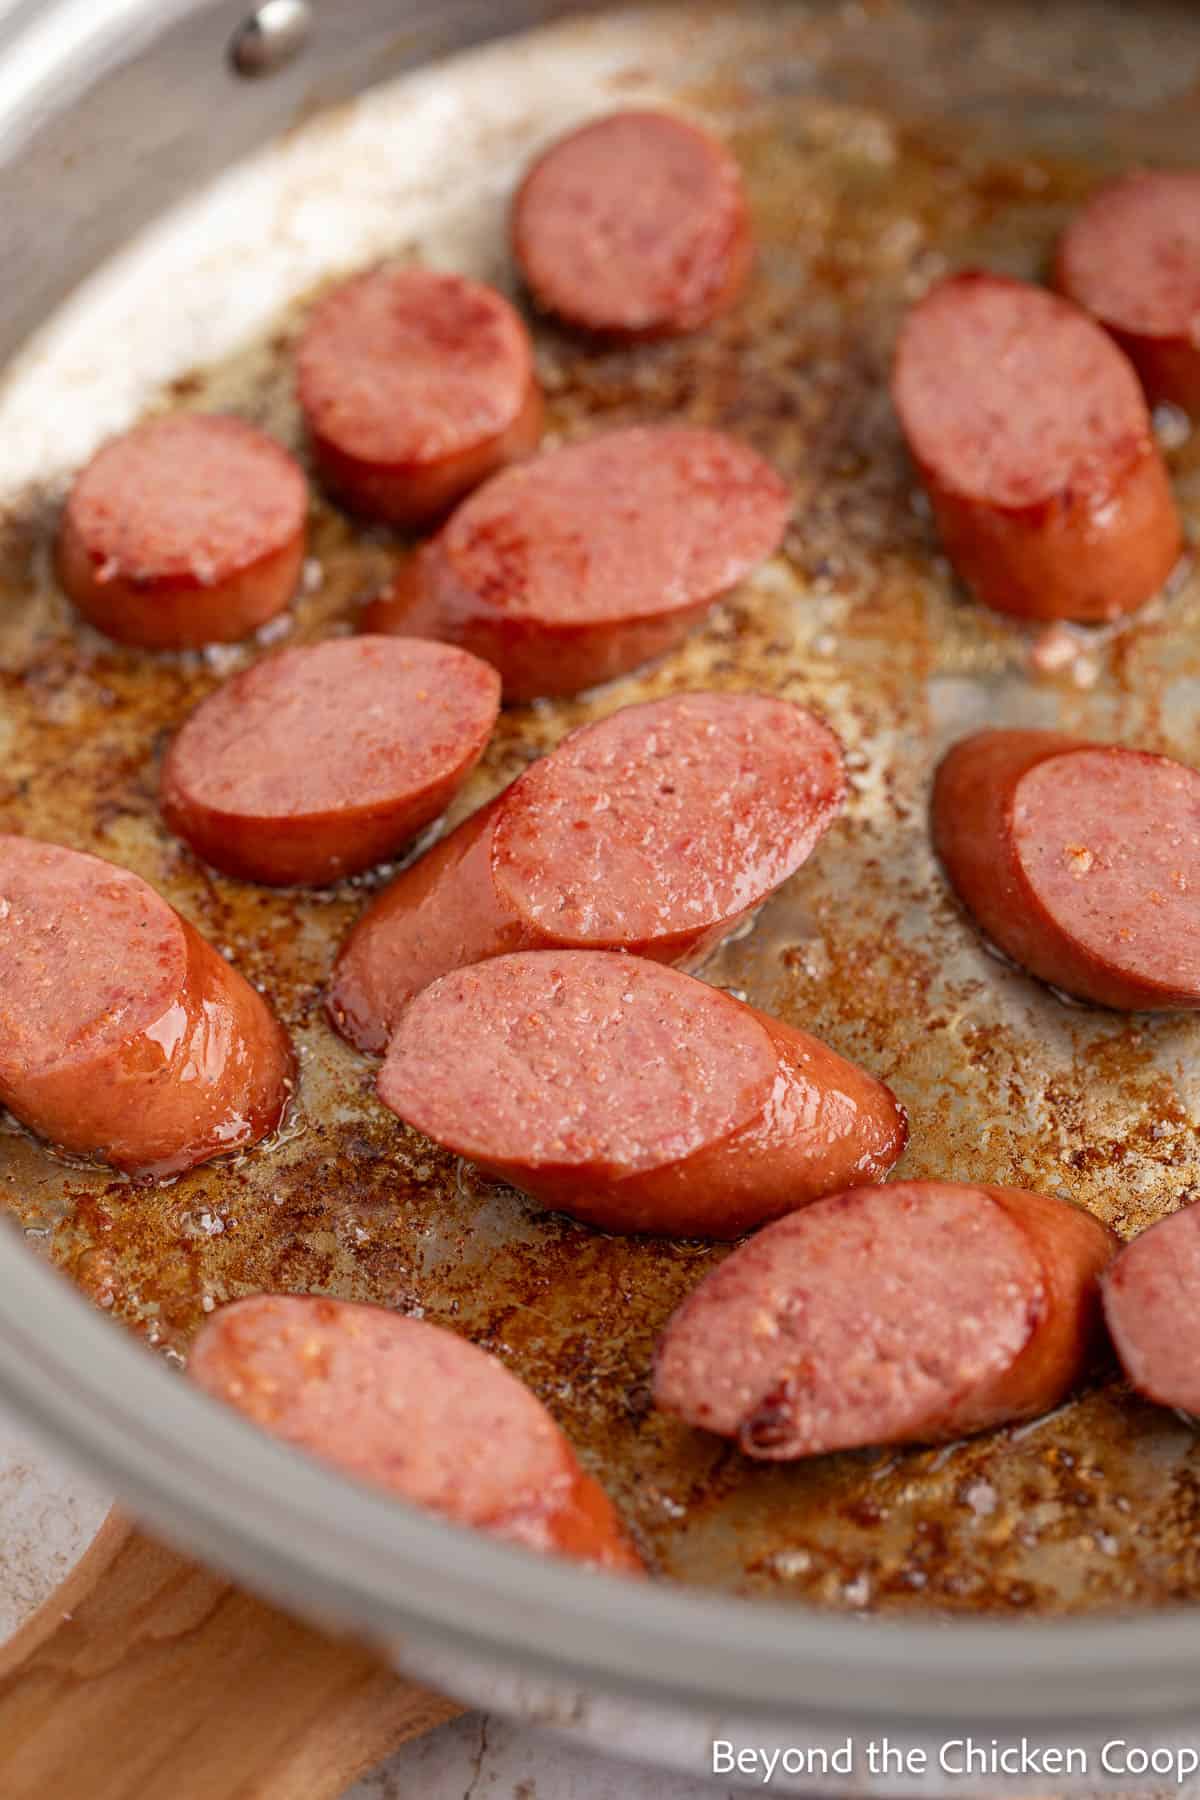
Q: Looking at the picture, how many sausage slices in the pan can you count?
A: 14